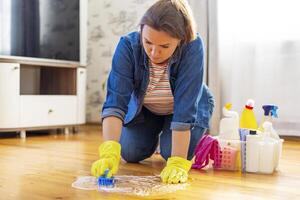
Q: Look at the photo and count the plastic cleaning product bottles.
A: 4